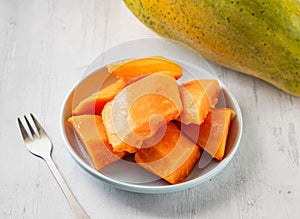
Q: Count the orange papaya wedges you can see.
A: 7